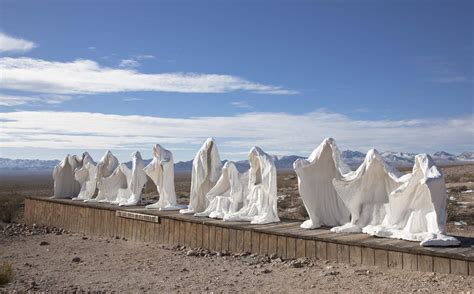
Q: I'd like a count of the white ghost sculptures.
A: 13